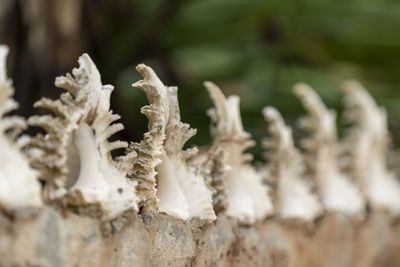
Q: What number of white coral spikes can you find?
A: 7